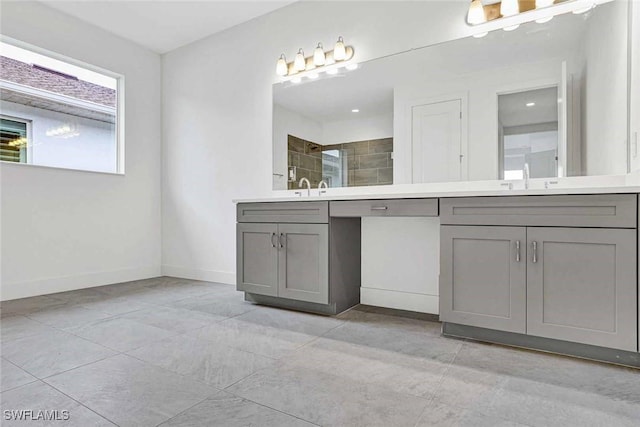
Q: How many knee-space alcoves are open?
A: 1